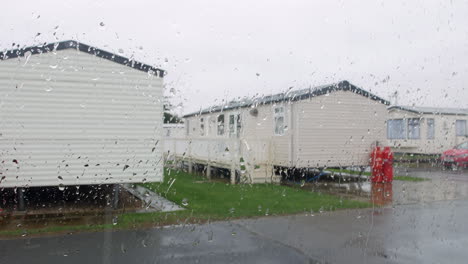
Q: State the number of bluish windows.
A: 4